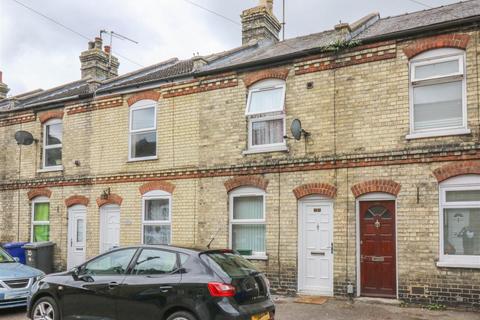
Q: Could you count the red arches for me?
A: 12